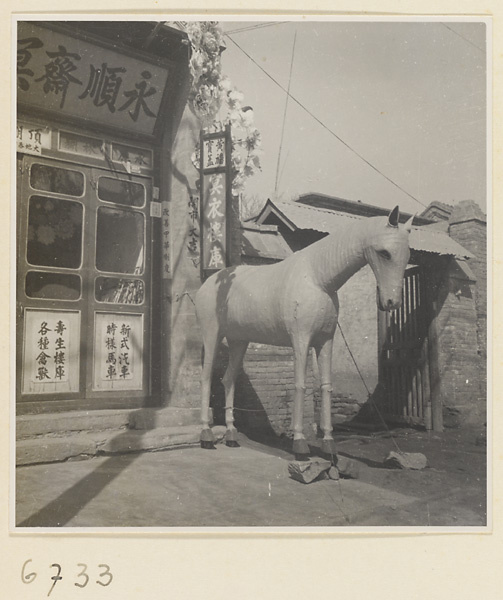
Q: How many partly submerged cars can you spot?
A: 0